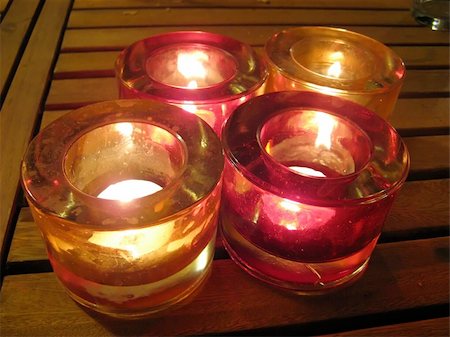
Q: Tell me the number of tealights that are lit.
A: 4